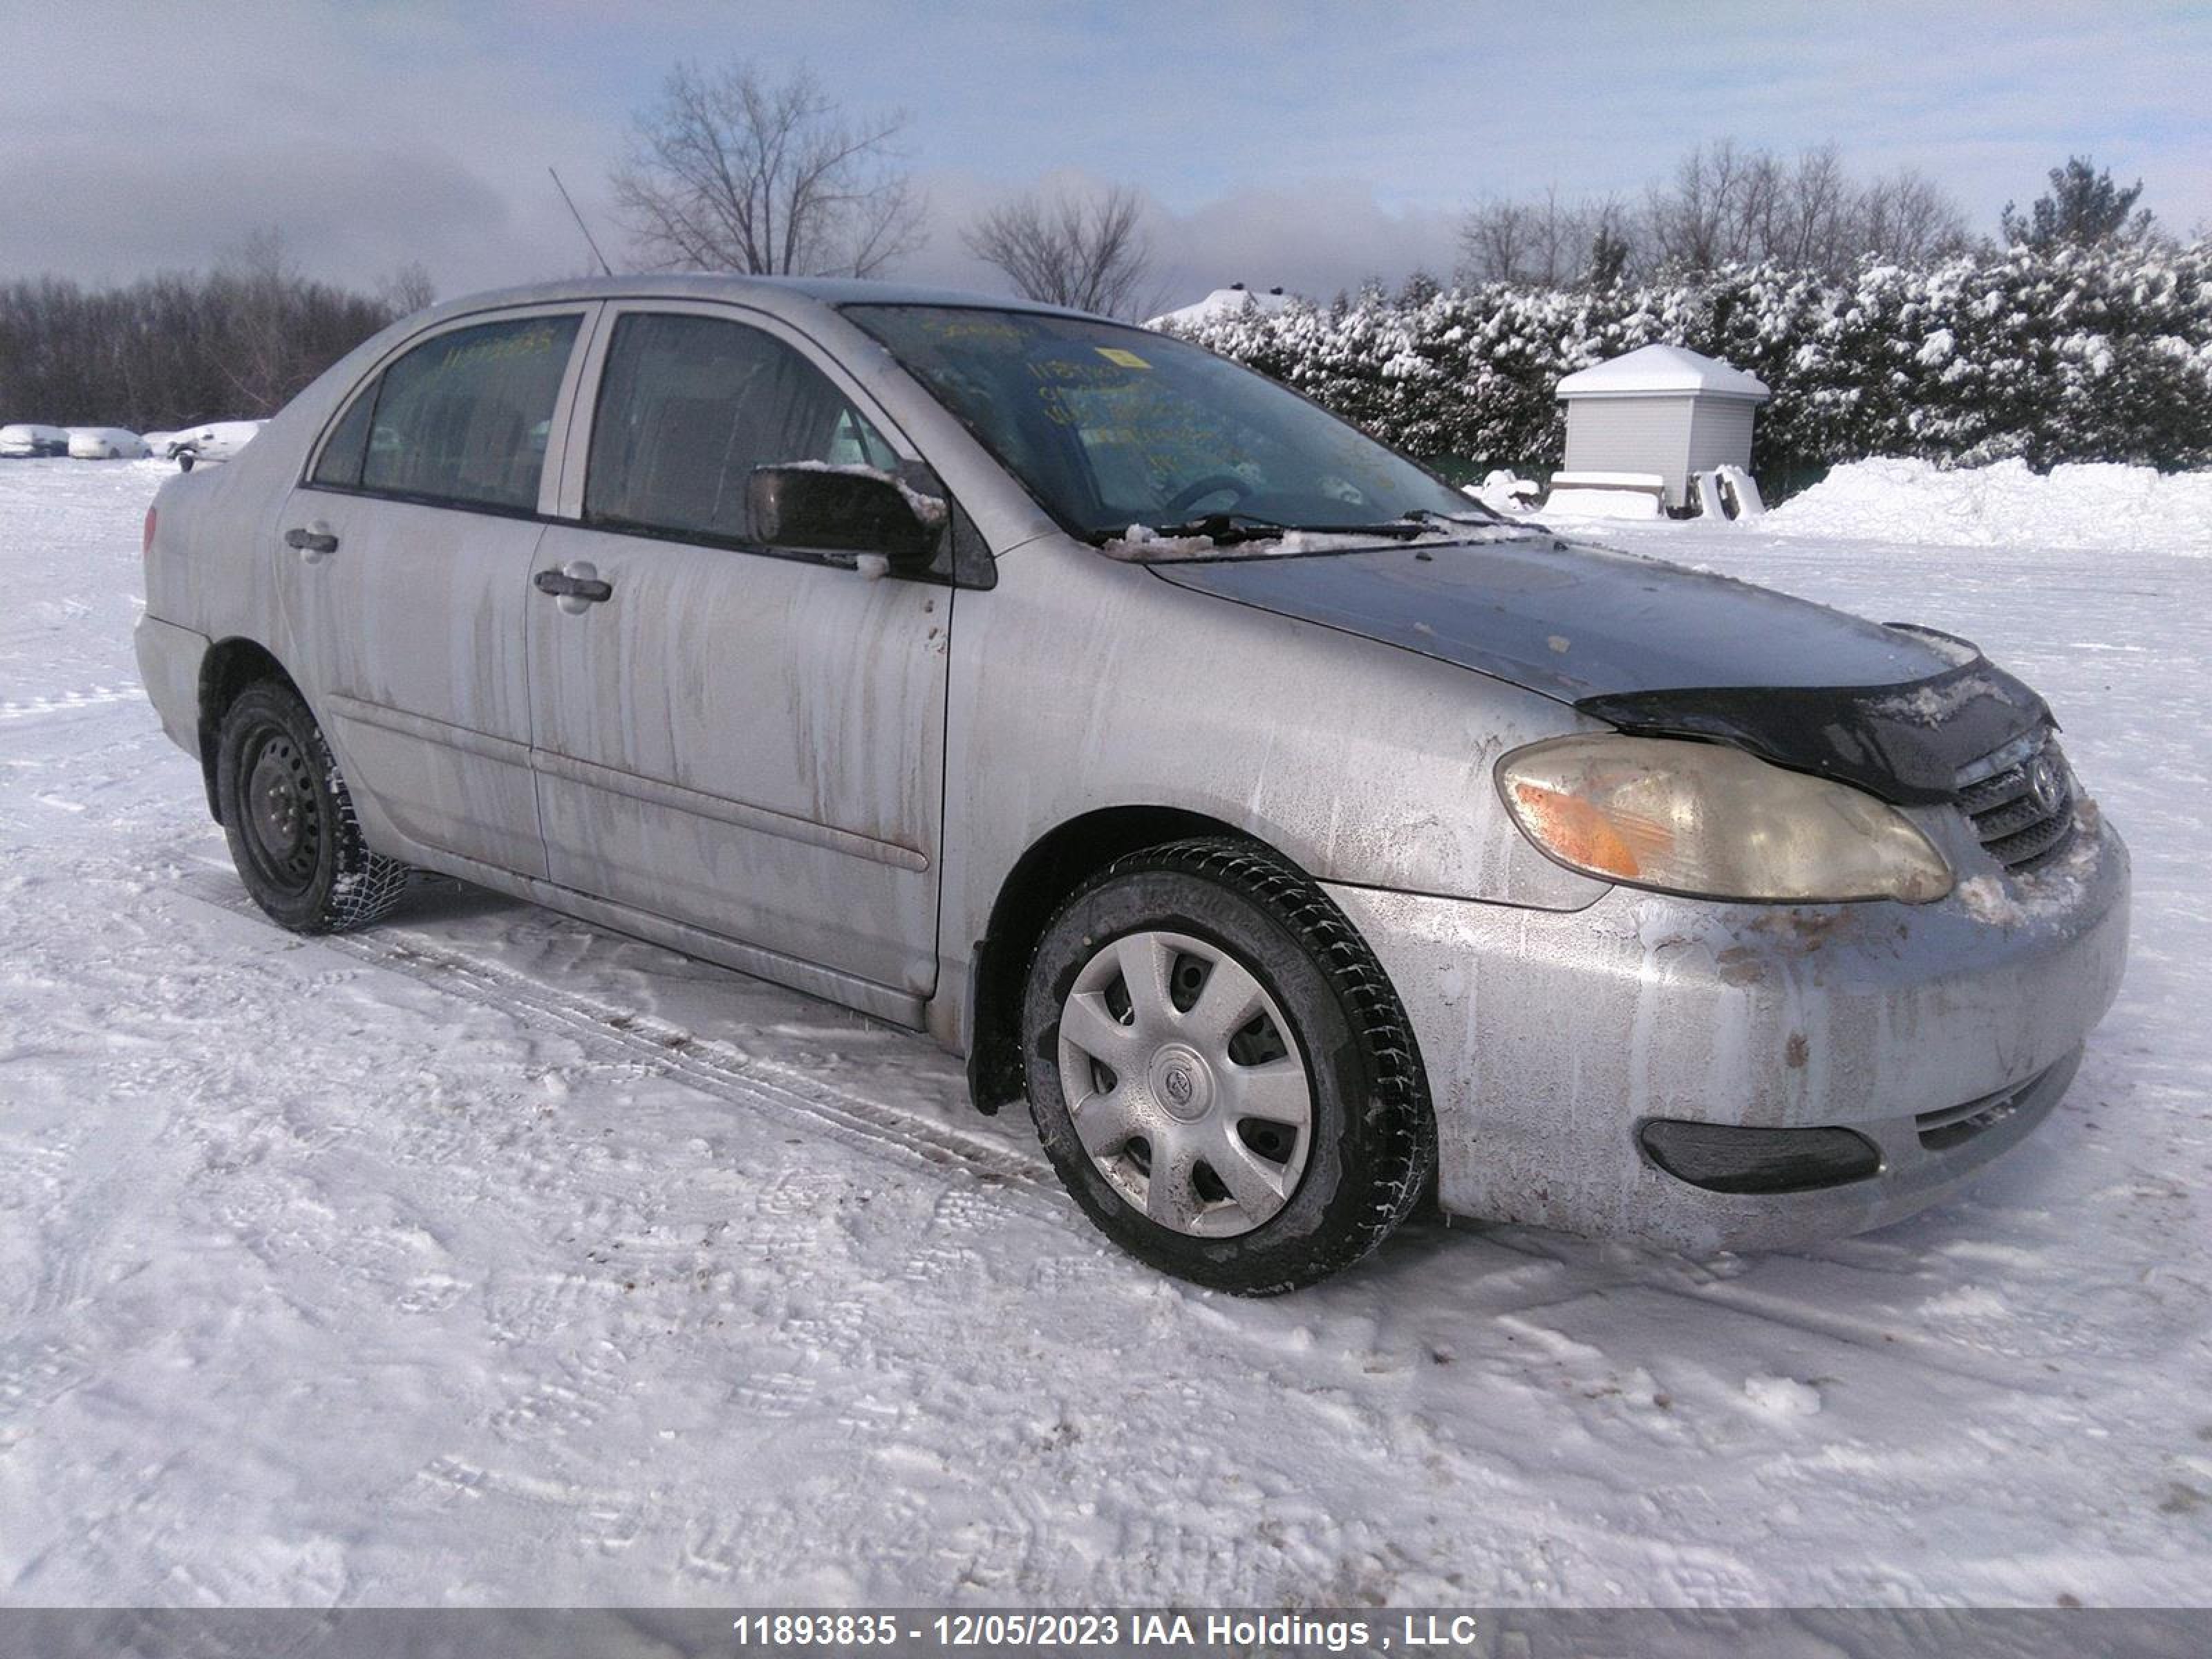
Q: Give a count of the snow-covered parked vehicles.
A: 4